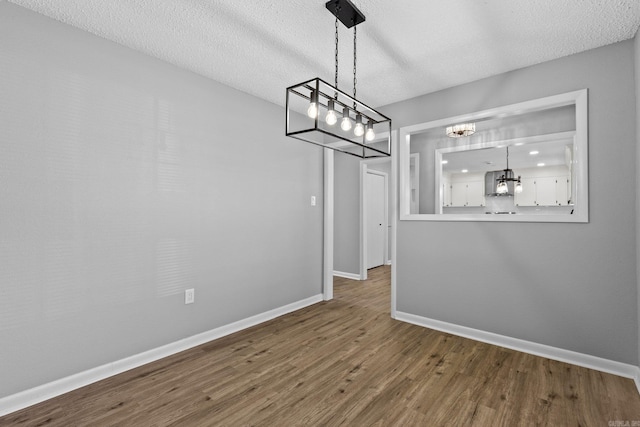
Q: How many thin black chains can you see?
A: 2